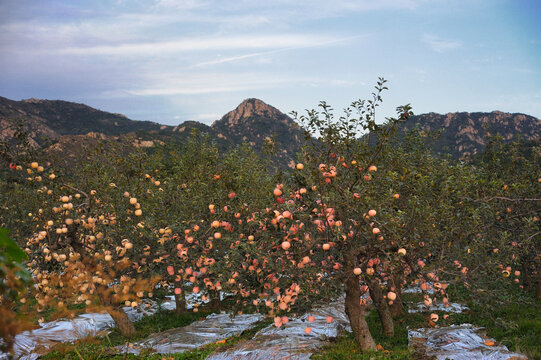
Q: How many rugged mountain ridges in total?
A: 3